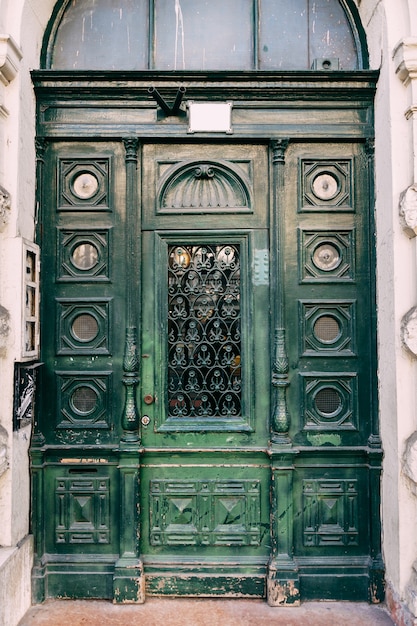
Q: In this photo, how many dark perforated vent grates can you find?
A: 4